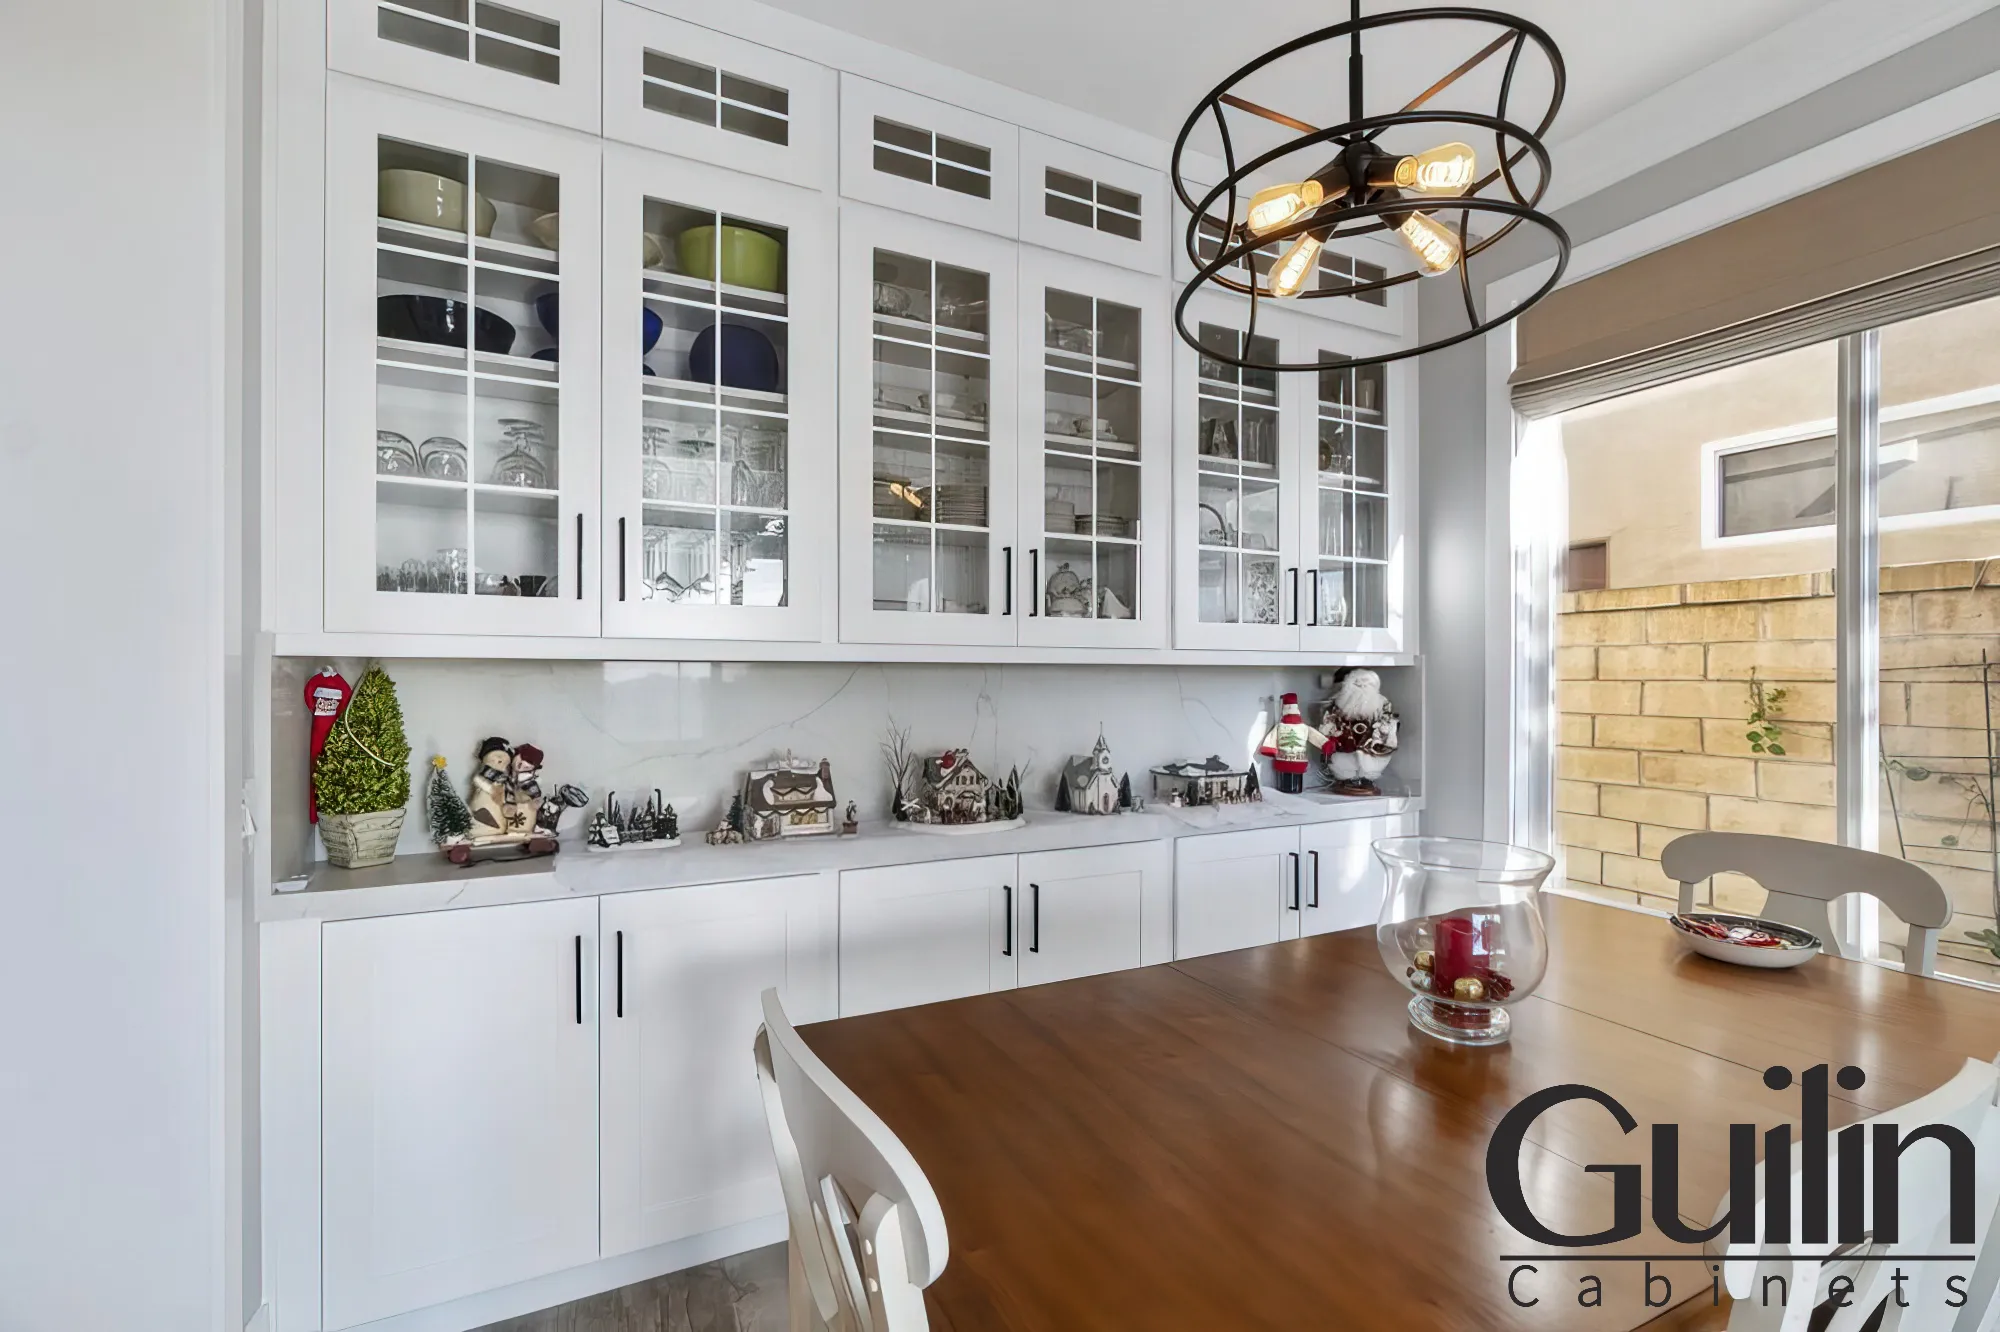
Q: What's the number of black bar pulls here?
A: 12